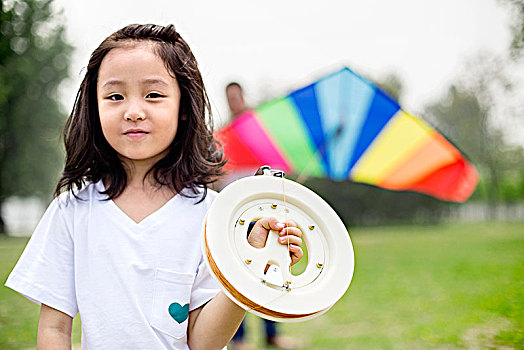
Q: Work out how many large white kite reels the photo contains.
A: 1